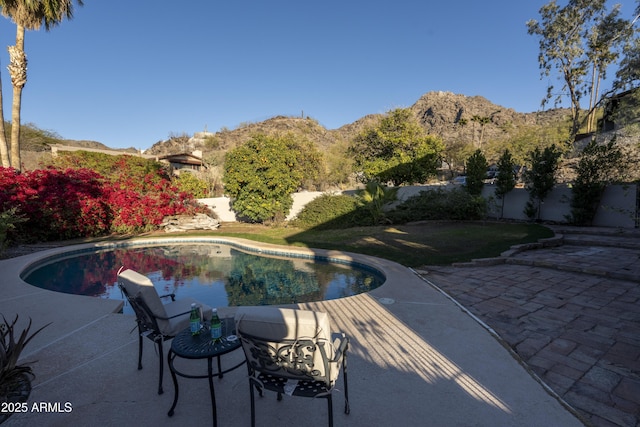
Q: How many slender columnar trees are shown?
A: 4